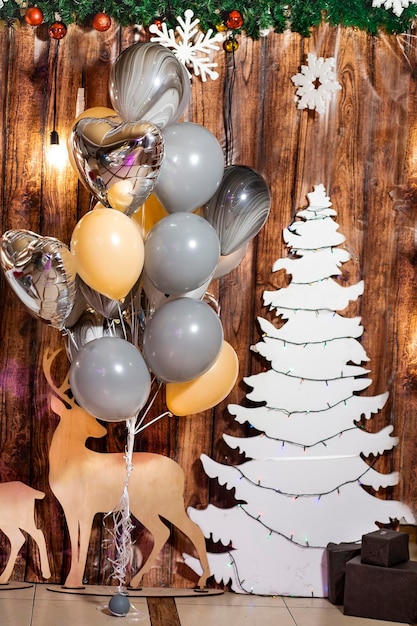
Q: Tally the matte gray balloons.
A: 4